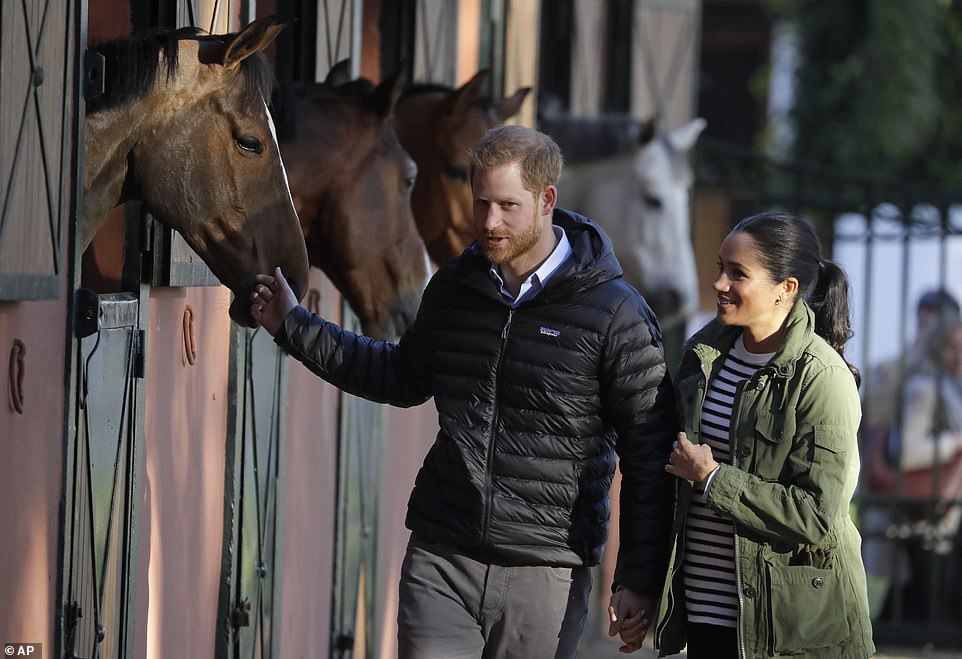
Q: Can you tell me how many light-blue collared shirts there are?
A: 1